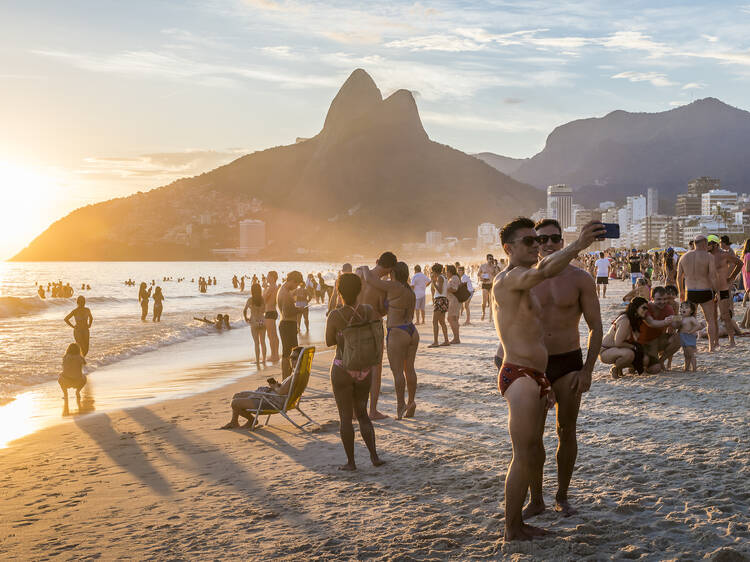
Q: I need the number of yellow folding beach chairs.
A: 1